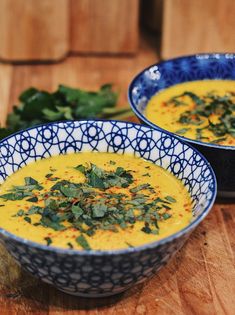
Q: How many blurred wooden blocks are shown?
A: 3